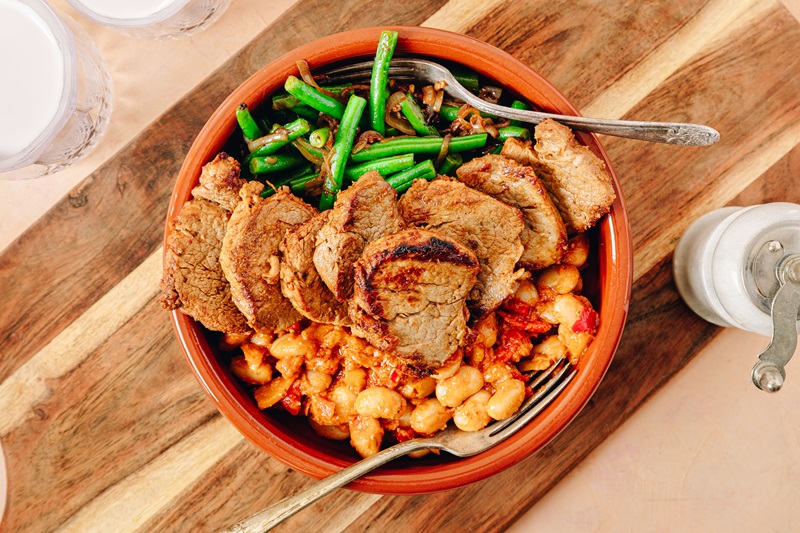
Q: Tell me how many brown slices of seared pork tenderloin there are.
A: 8